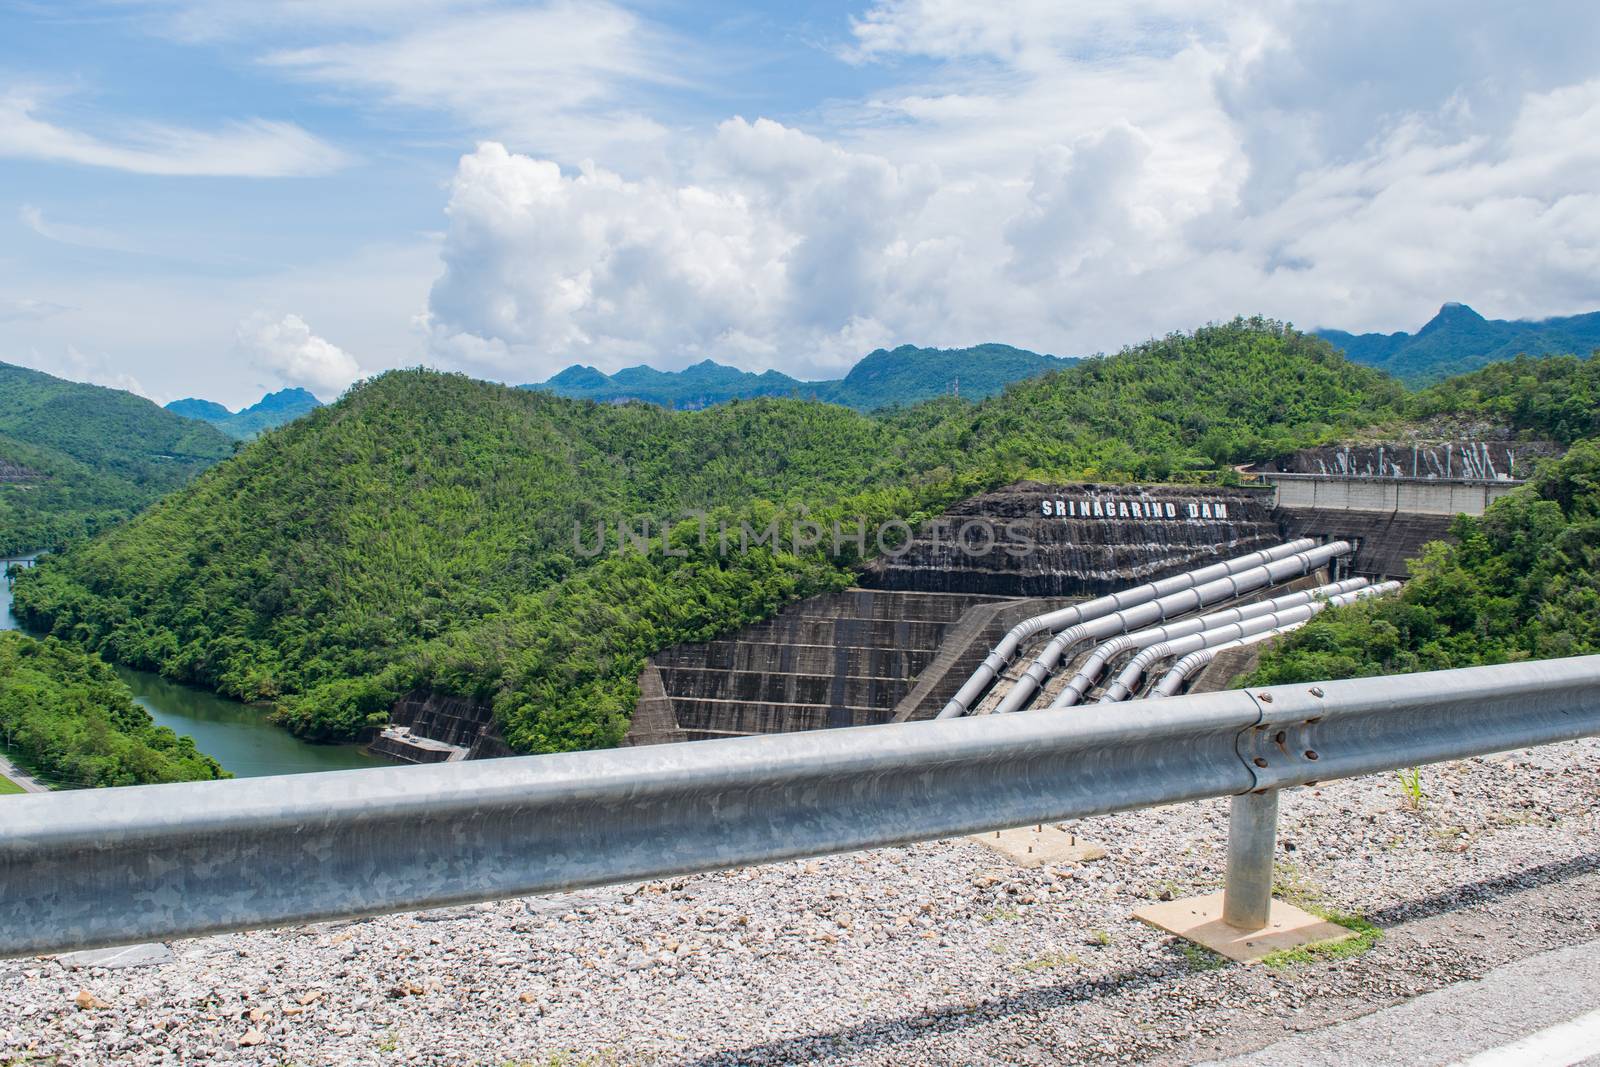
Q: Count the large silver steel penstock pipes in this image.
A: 5